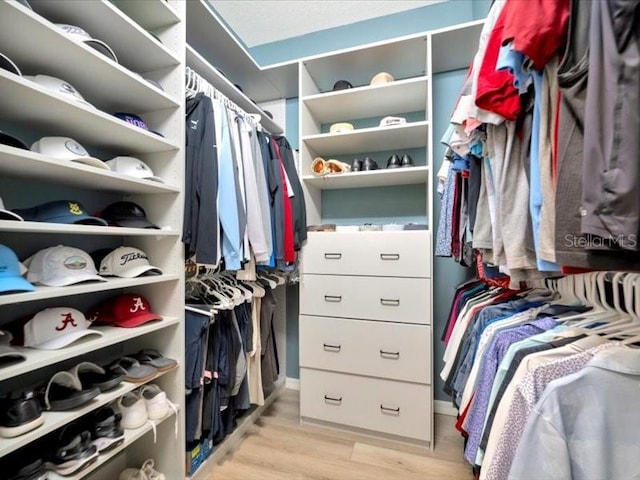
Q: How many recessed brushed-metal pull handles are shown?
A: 8